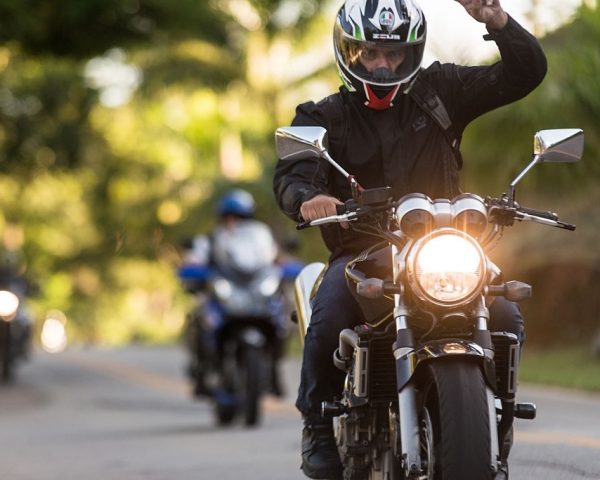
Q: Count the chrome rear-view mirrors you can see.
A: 2